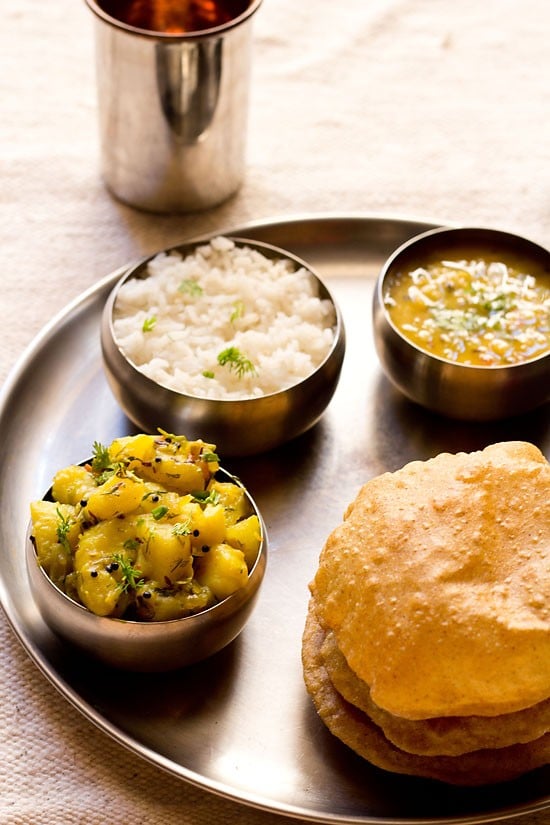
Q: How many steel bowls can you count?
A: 3